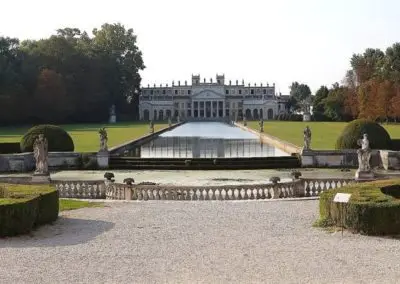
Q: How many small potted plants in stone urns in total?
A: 4